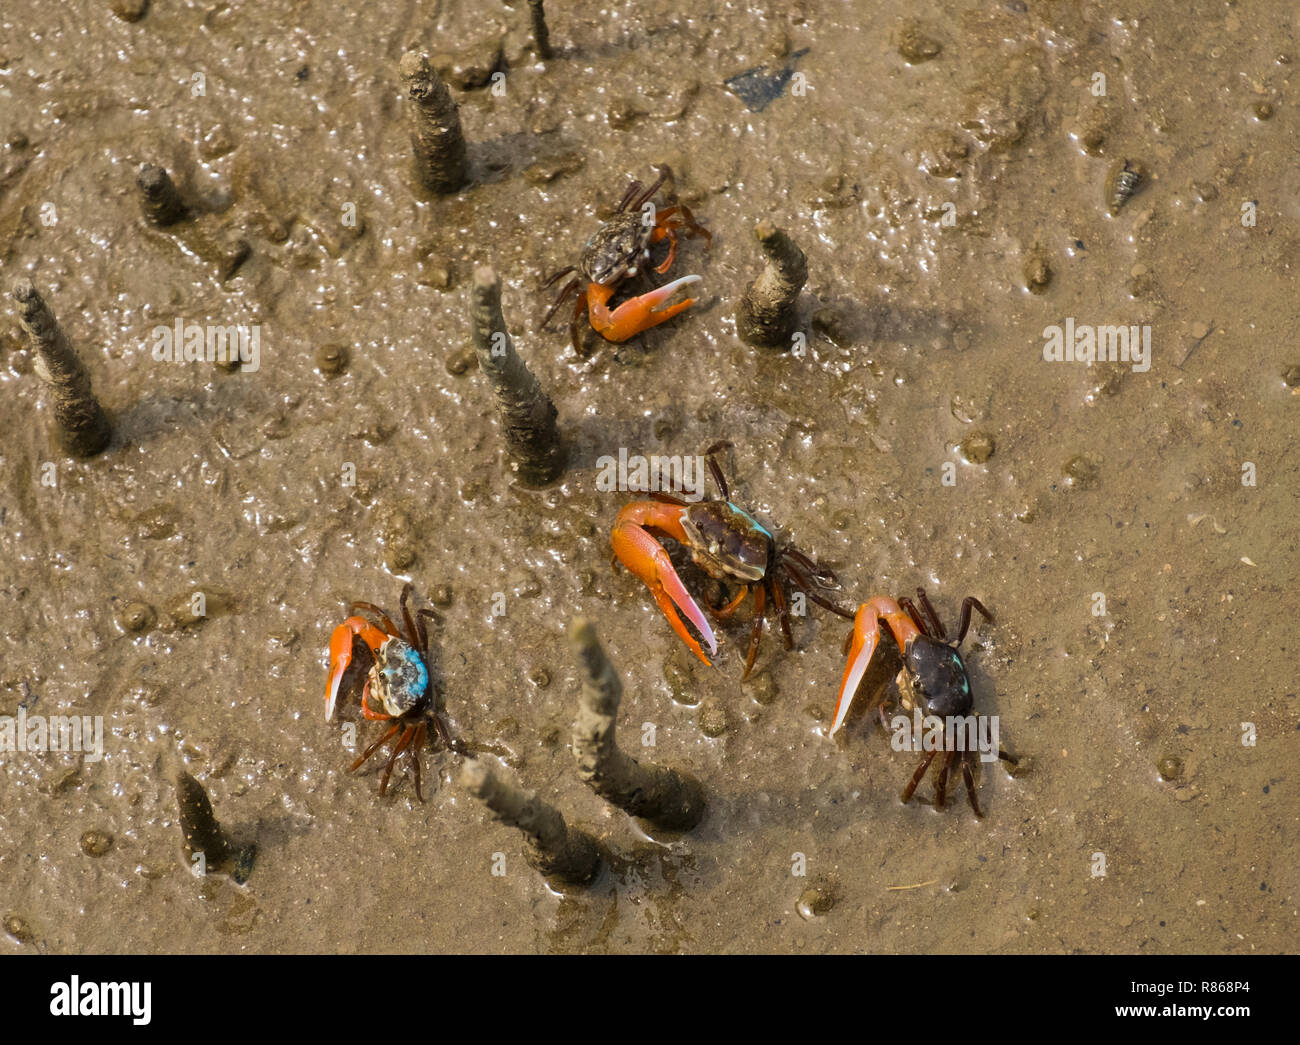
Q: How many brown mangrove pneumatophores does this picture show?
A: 9